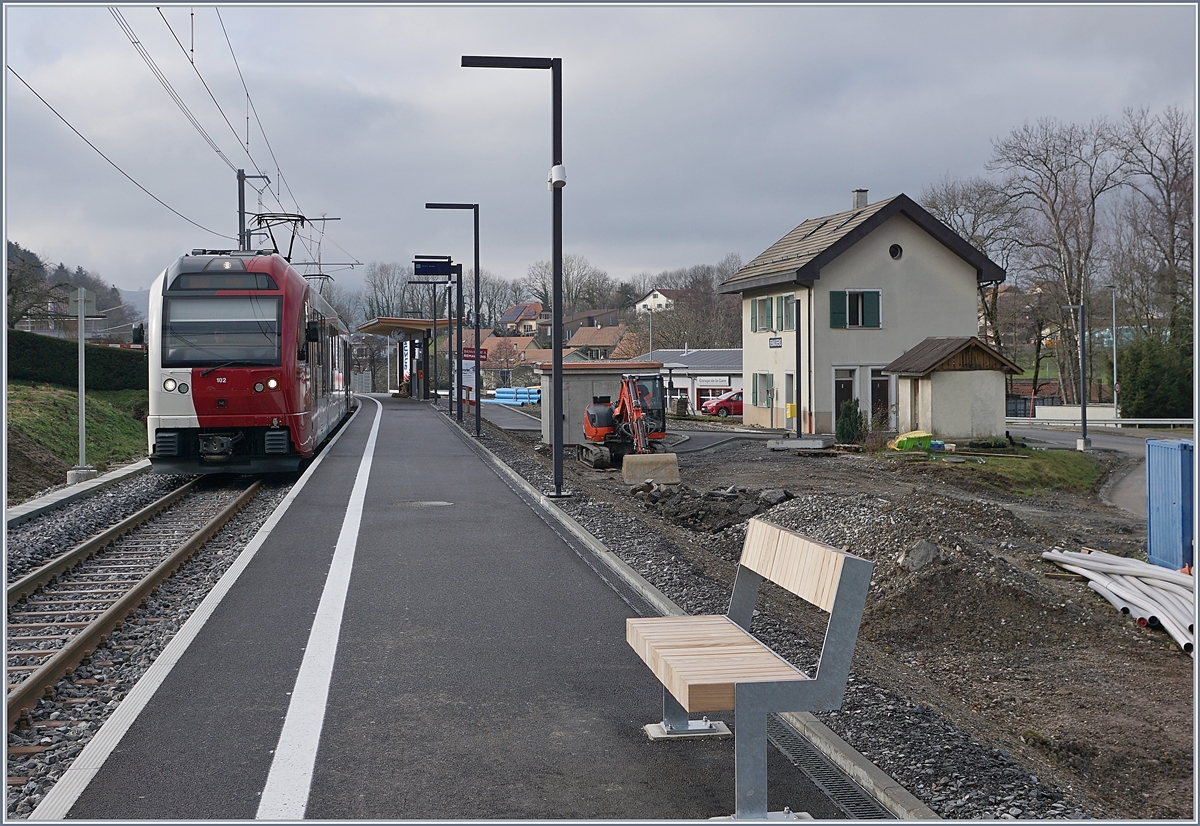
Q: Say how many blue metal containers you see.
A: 1